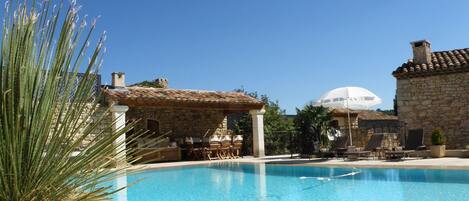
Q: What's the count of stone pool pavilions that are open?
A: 1